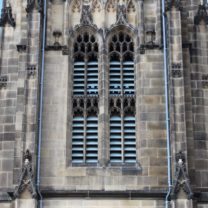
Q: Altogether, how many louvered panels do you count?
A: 8